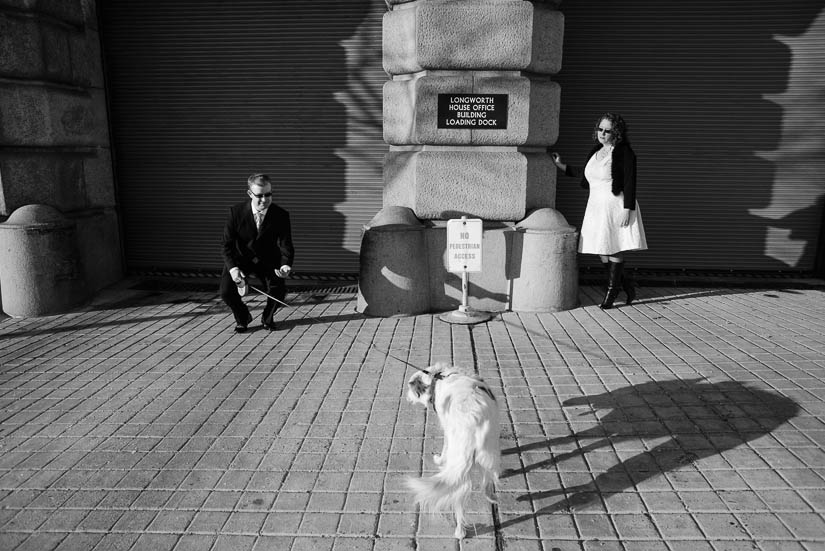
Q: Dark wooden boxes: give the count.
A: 0